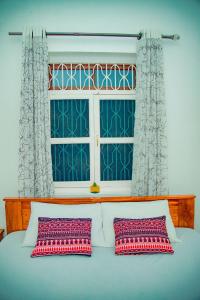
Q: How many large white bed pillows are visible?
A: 2